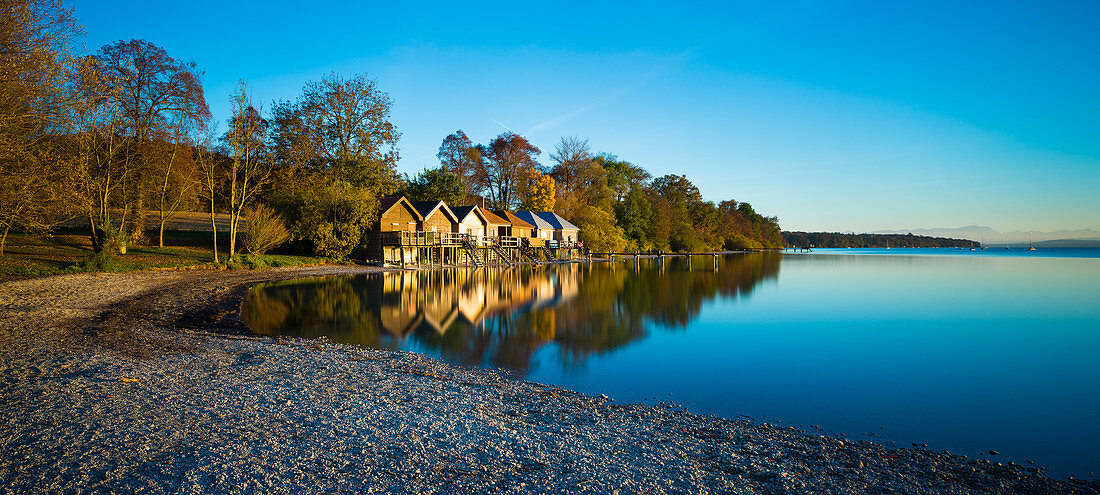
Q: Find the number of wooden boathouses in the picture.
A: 7